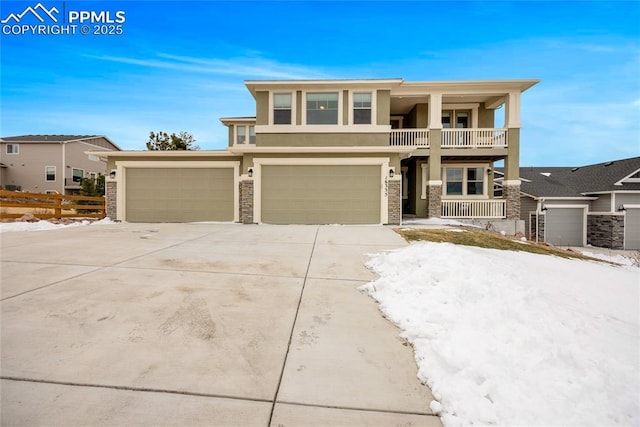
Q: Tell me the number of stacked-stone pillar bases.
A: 5